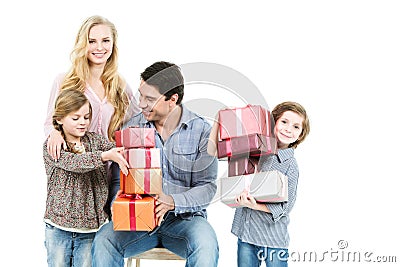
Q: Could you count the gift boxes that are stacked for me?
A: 8